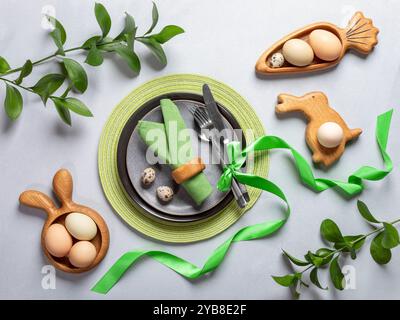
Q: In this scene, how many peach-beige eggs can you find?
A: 3